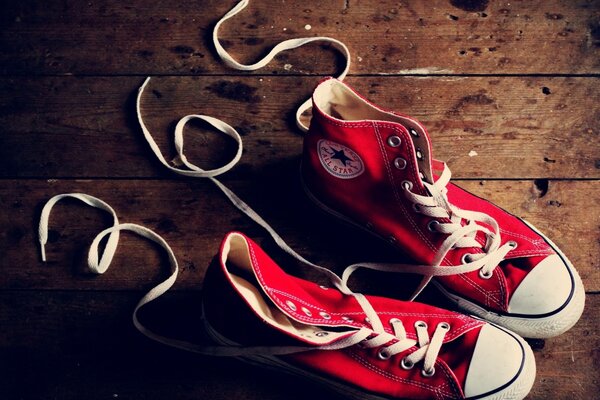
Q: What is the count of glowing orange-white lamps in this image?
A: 0